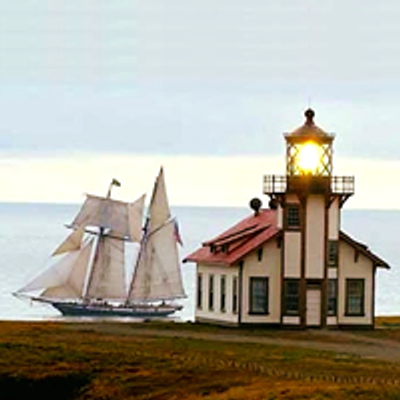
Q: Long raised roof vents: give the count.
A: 2